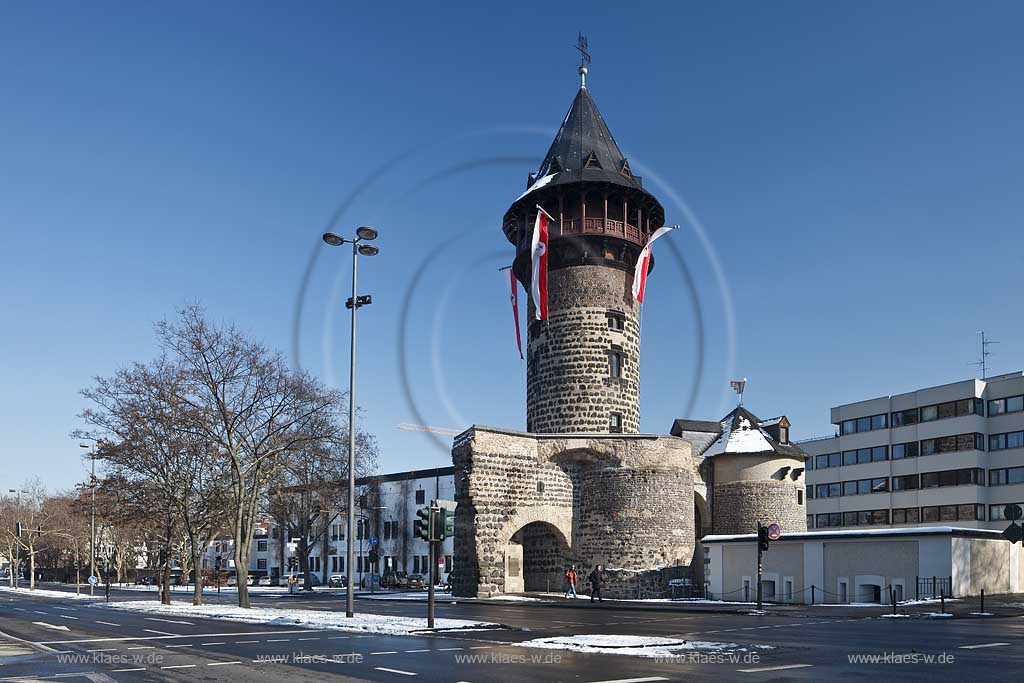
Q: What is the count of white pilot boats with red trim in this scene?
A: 0